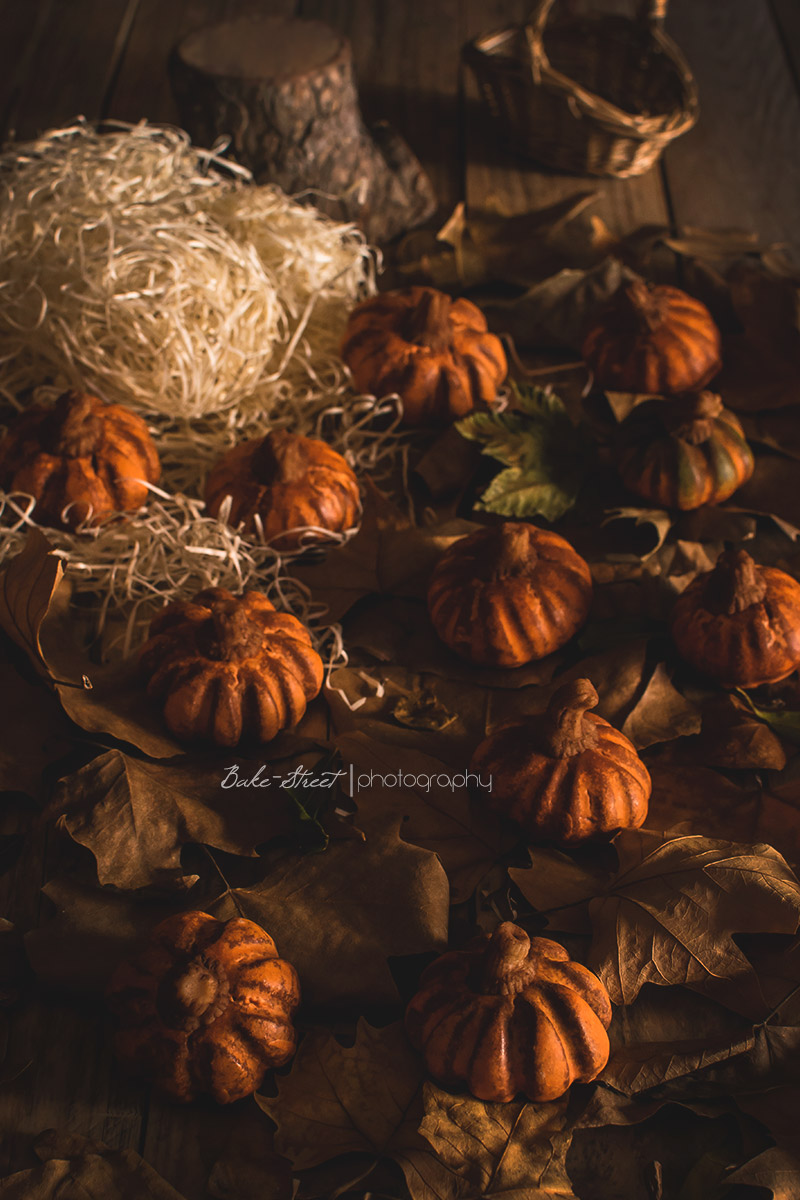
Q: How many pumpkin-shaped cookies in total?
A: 11